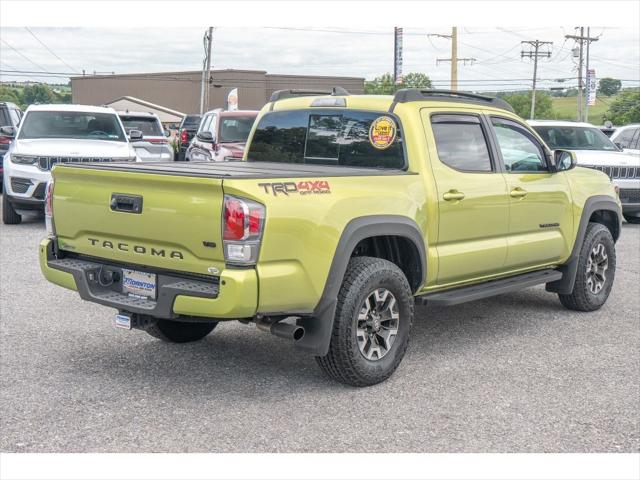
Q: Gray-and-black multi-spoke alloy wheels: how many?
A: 2